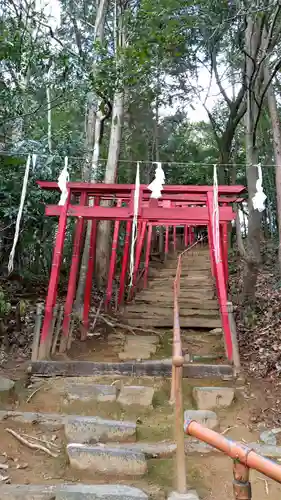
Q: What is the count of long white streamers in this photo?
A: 3